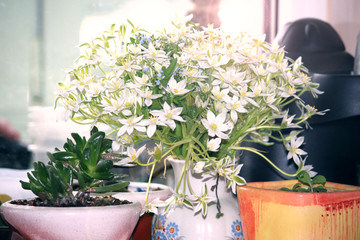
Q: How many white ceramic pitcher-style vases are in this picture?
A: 1